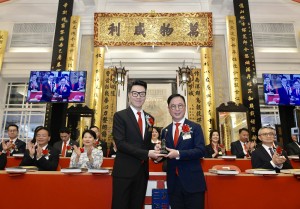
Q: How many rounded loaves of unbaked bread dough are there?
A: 0